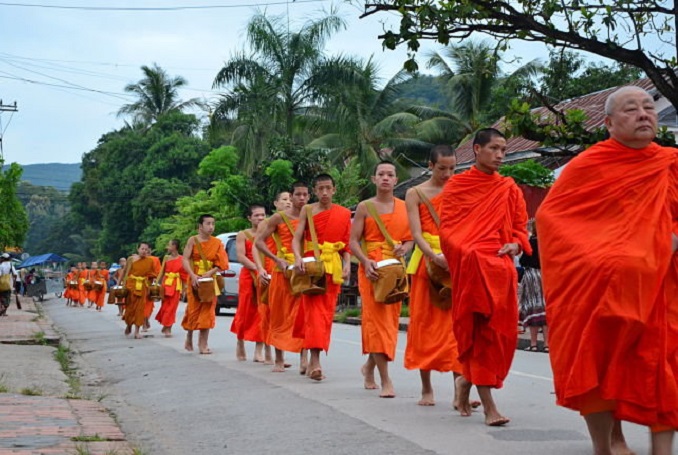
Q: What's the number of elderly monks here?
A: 1